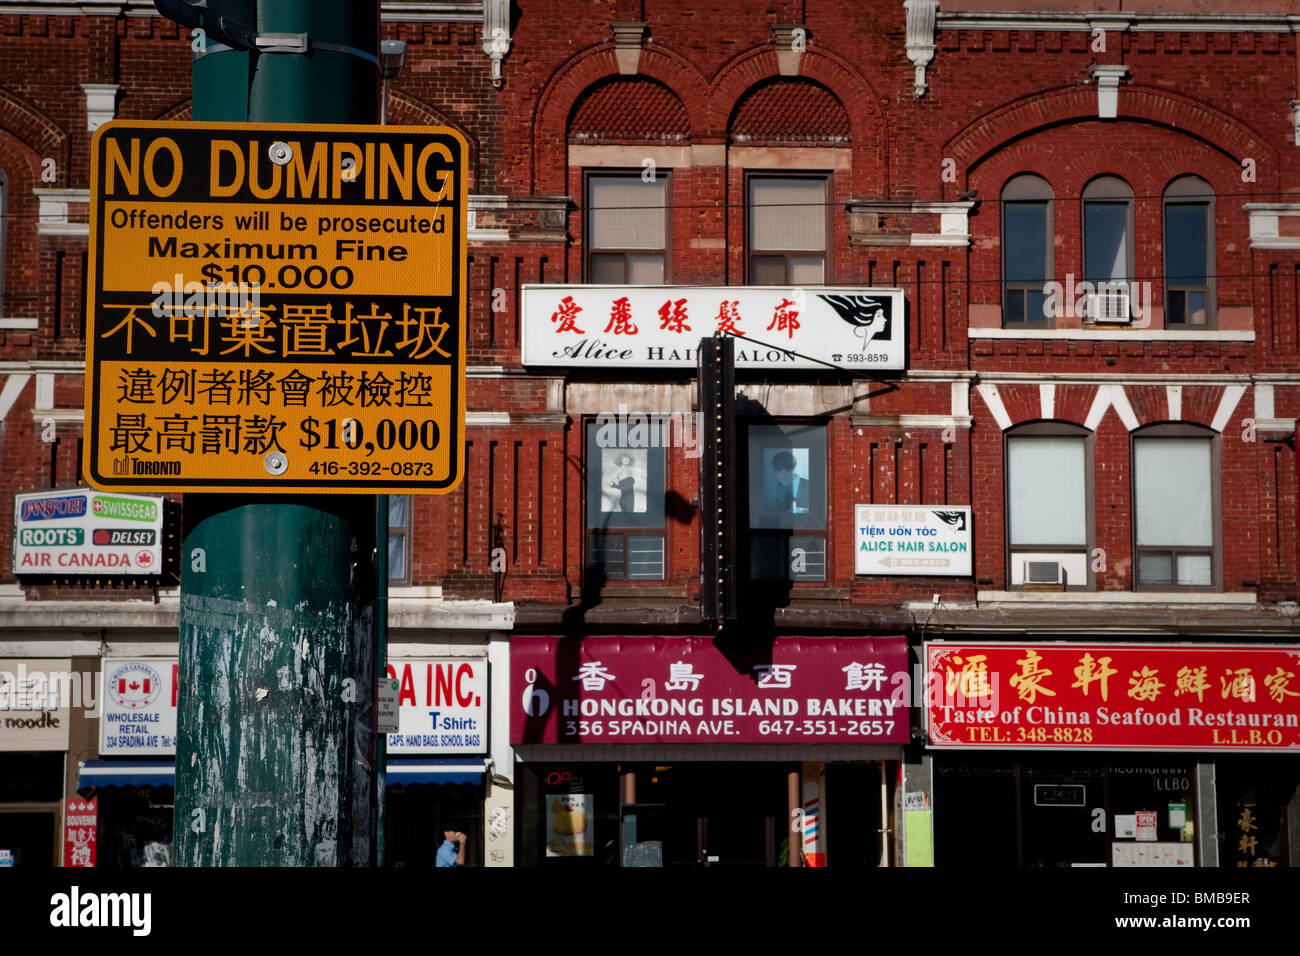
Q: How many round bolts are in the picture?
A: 2